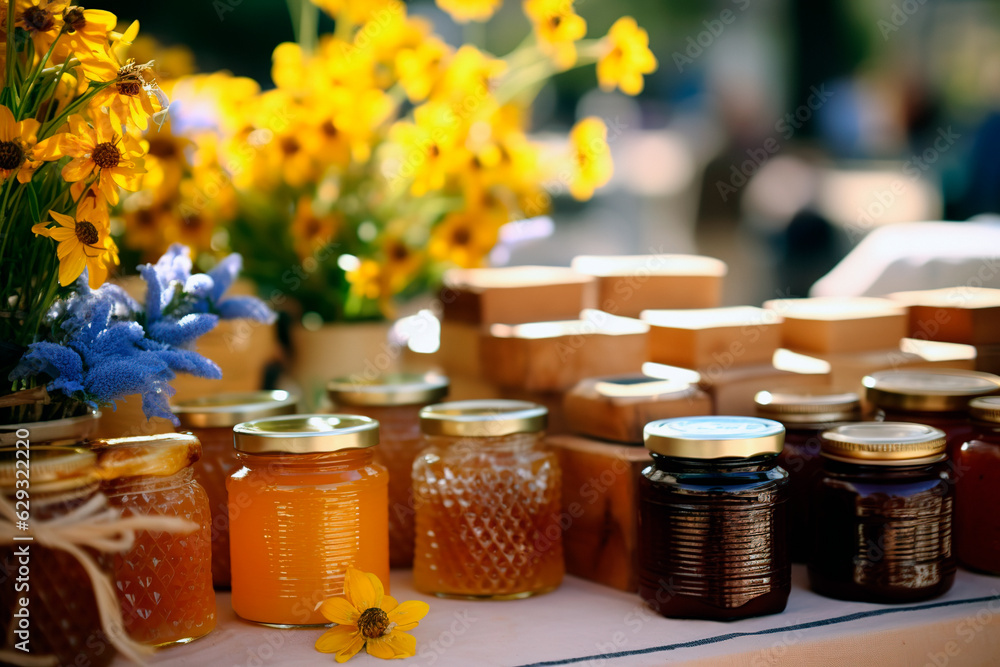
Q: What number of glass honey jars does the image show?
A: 11